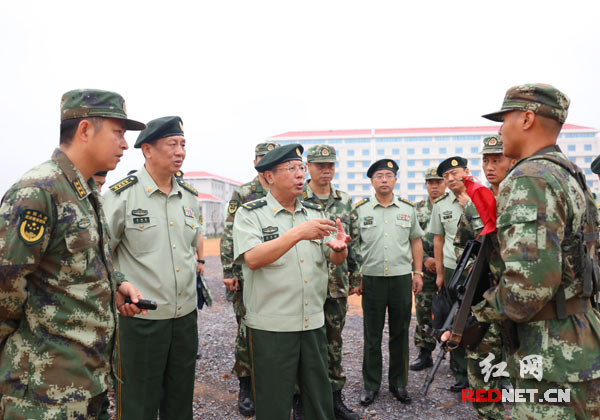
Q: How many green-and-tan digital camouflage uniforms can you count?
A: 6